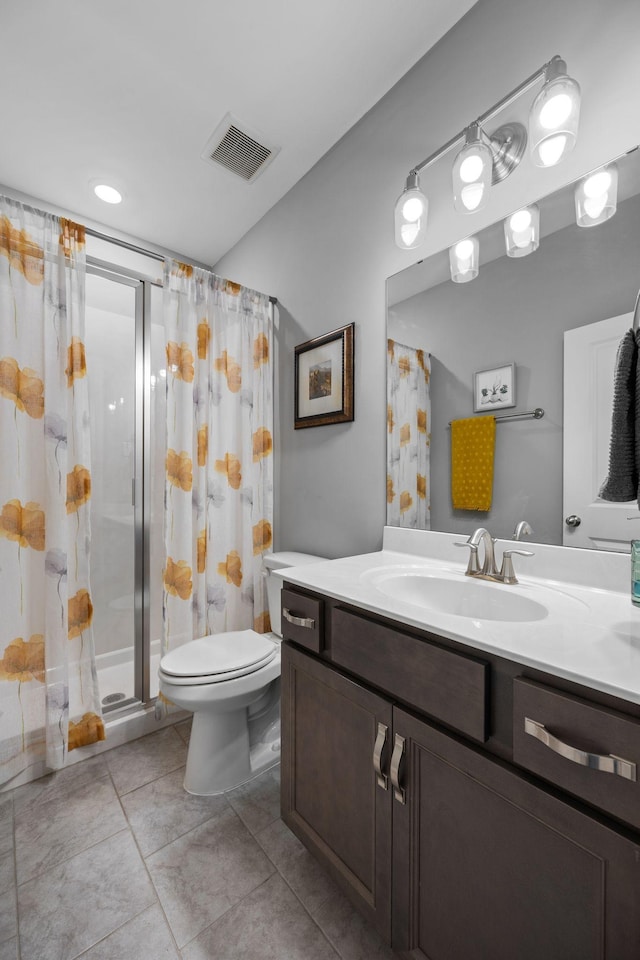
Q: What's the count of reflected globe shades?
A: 3